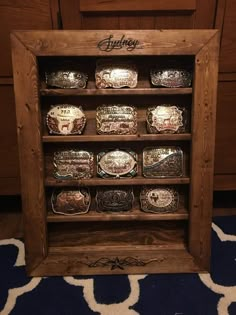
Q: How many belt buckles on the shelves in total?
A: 12